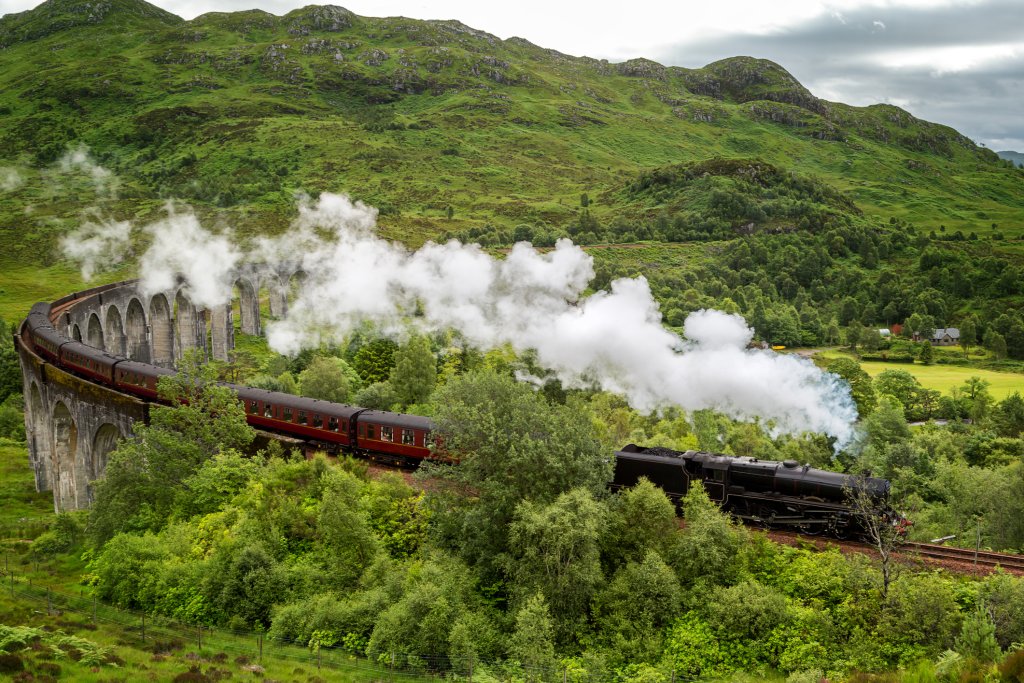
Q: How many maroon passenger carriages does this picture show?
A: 7